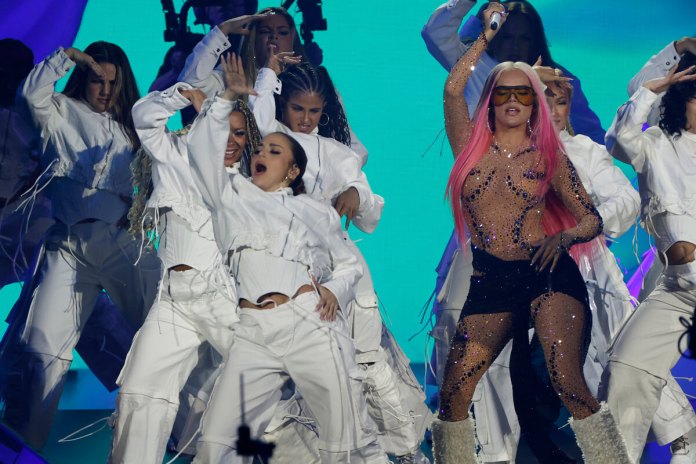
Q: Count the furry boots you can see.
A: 2